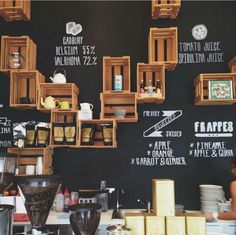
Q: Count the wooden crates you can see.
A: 14